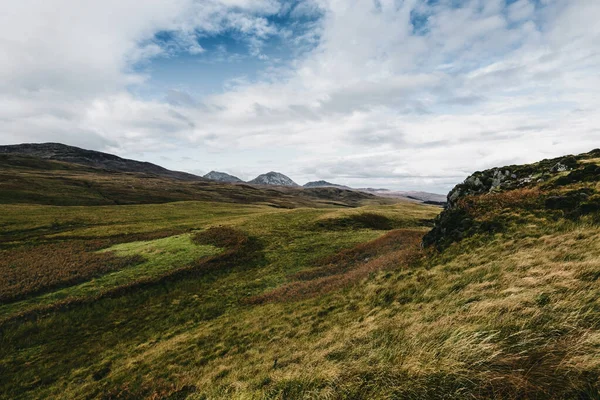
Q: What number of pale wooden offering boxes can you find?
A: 0